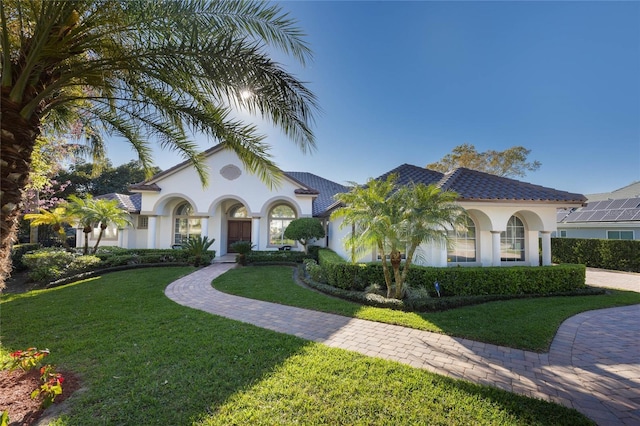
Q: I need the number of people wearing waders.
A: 0